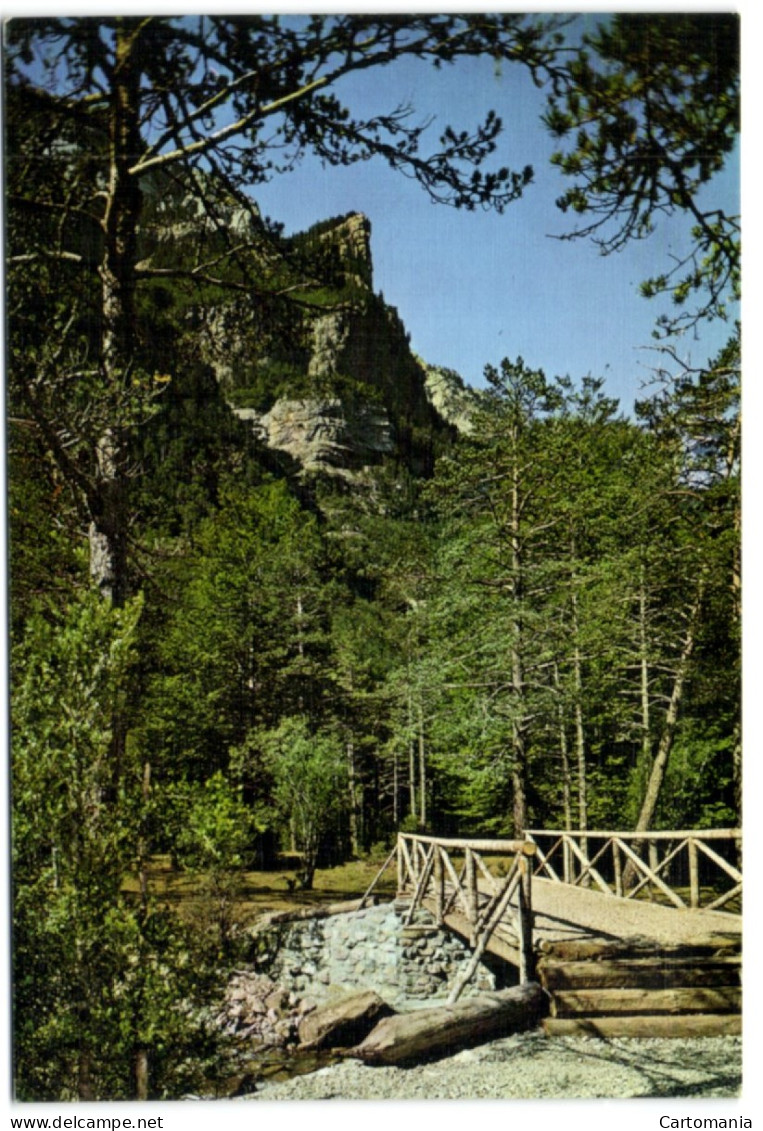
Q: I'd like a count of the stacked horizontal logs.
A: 4